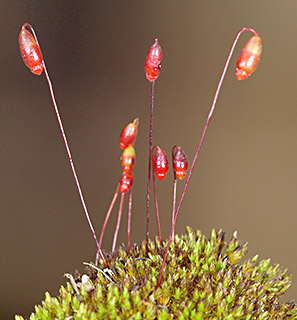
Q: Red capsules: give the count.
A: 8